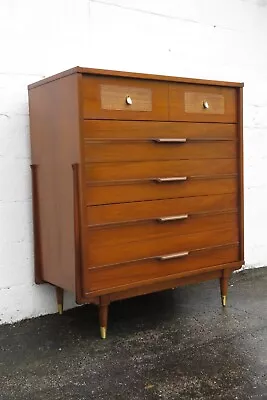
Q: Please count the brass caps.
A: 3